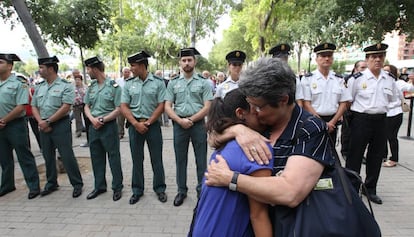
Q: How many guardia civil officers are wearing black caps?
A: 5